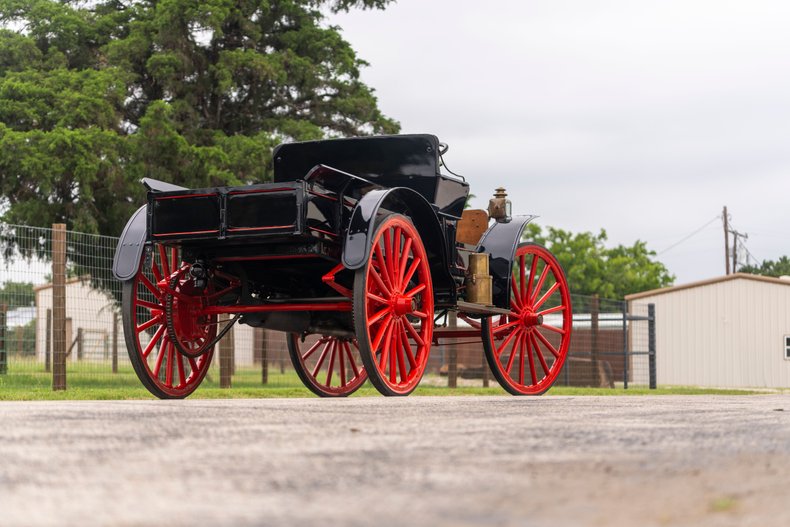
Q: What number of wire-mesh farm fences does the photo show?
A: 1